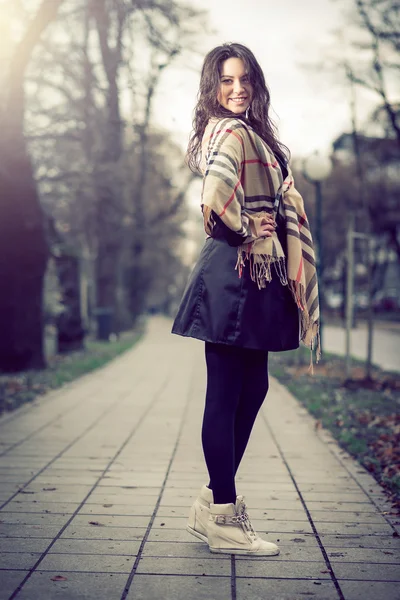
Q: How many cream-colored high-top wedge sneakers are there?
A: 2